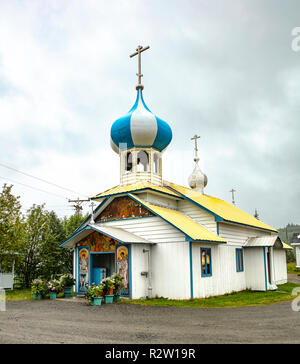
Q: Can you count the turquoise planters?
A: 6